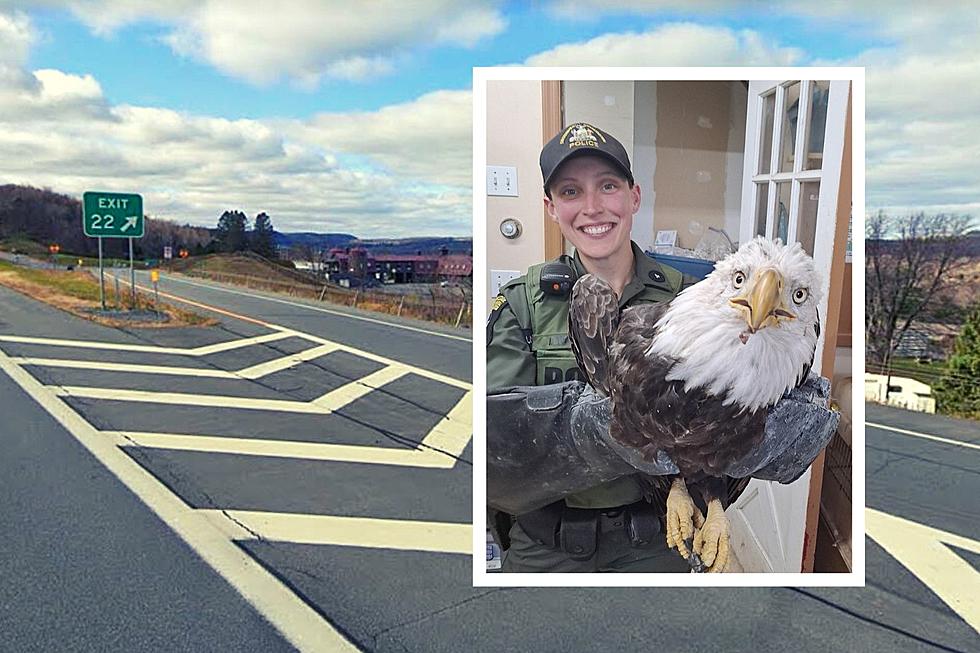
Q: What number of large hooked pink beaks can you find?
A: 0